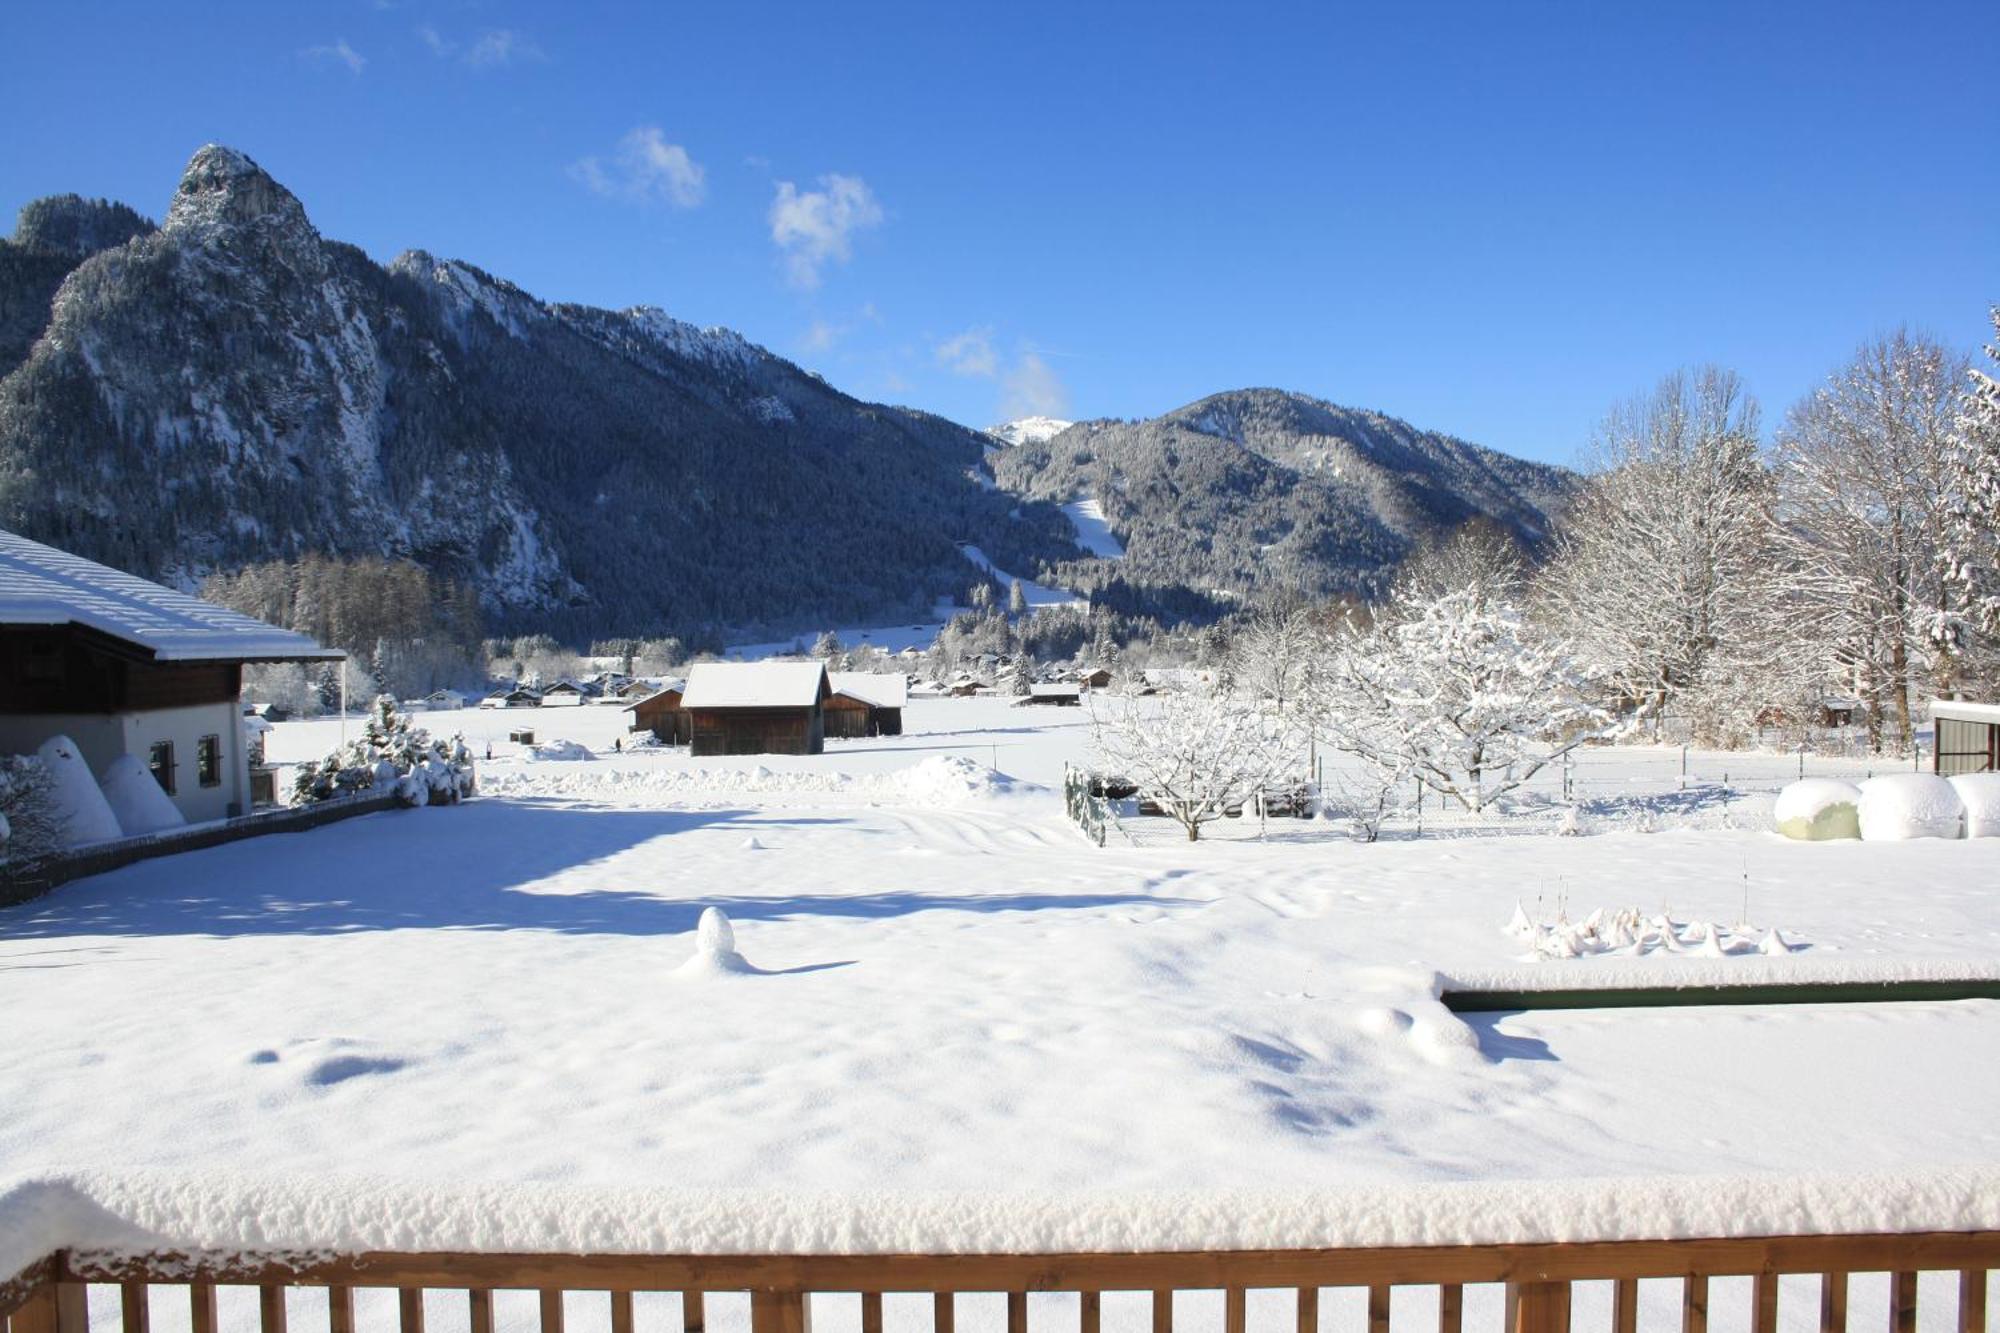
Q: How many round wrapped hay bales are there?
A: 3